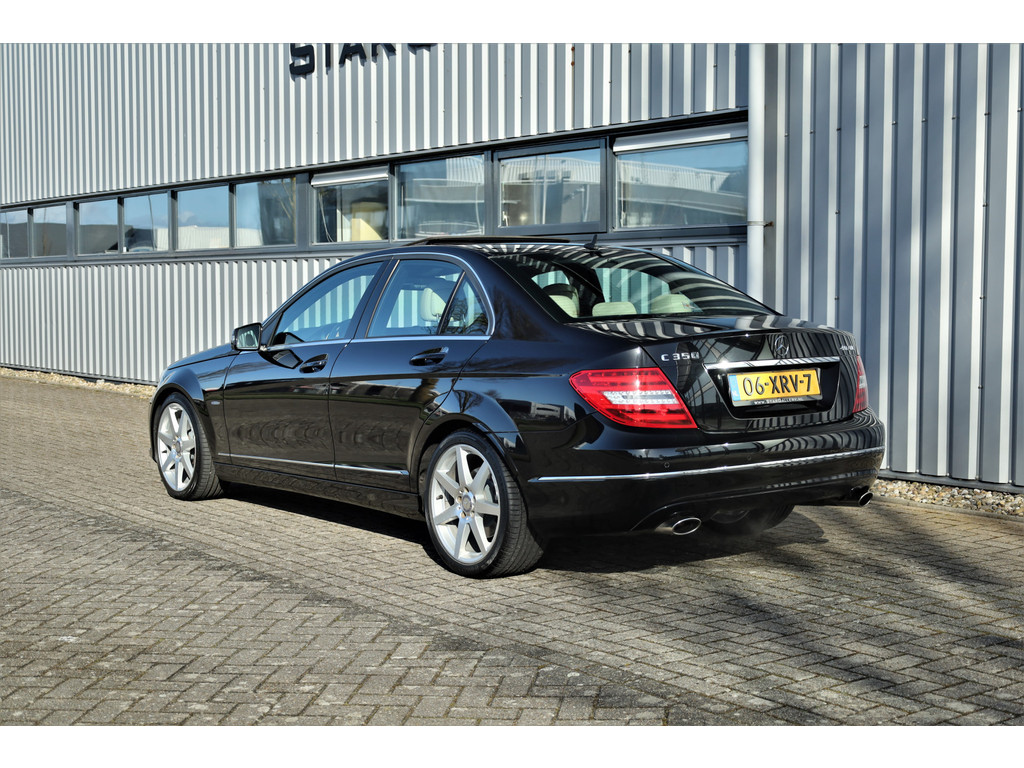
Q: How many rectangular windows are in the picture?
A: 10